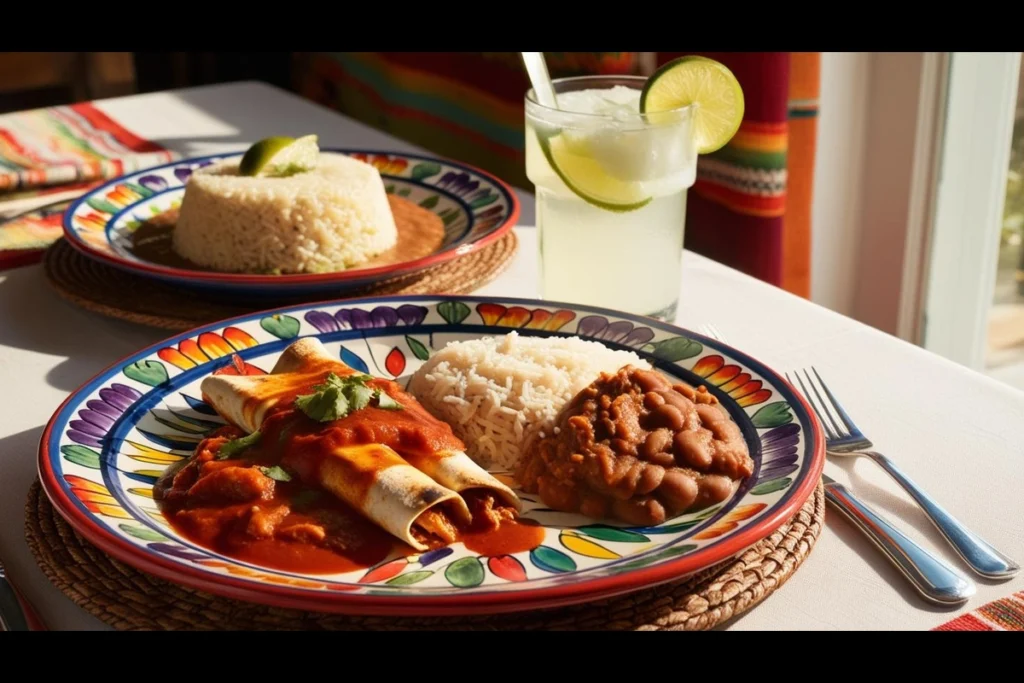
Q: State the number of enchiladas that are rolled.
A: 2